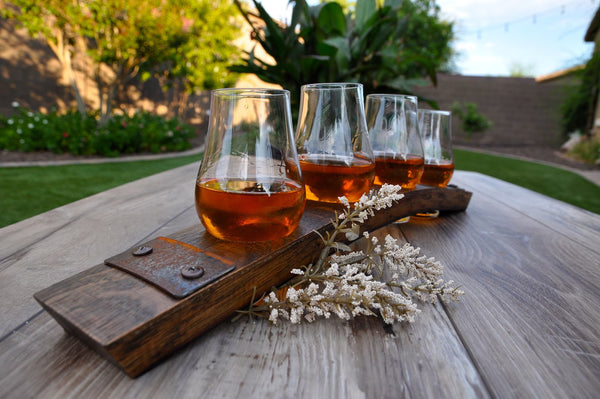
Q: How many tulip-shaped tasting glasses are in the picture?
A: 4